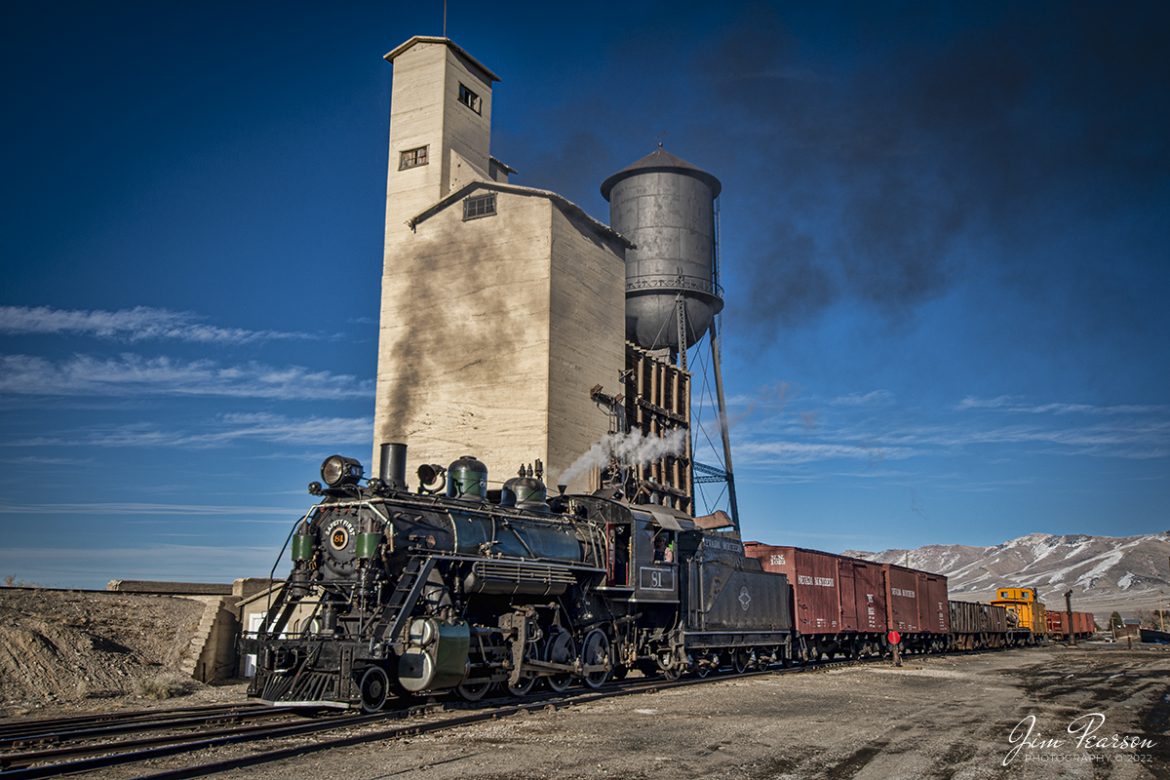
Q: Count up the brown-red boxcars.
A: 2